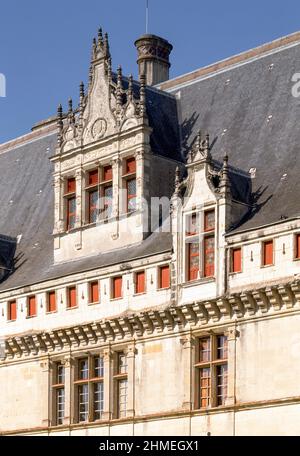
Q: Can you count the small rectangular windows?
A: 11